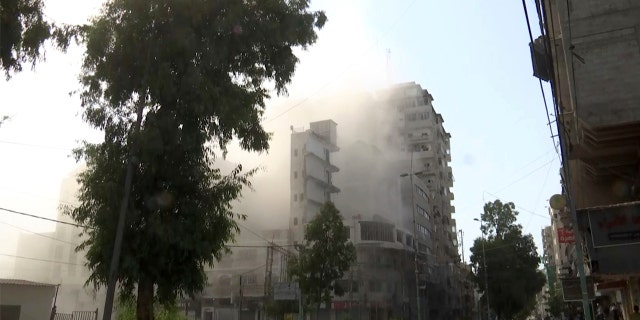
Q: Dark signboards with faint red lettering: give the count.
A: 1